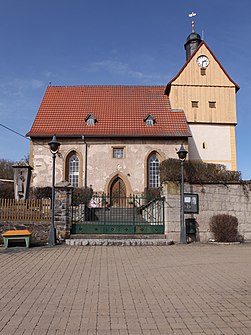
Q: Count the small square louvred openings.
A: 3